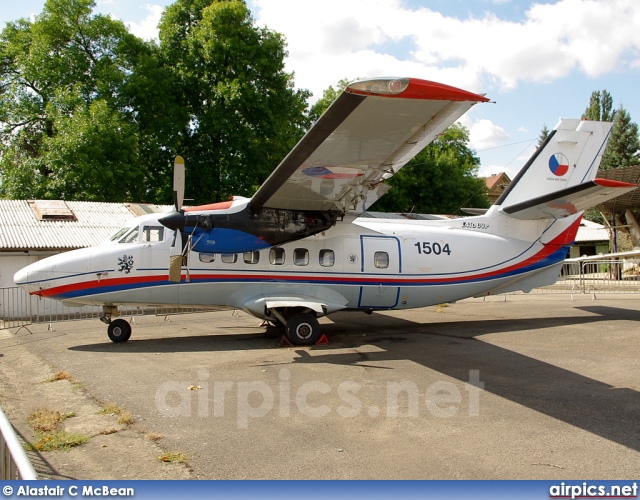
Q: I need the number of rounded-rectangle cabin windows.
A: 7